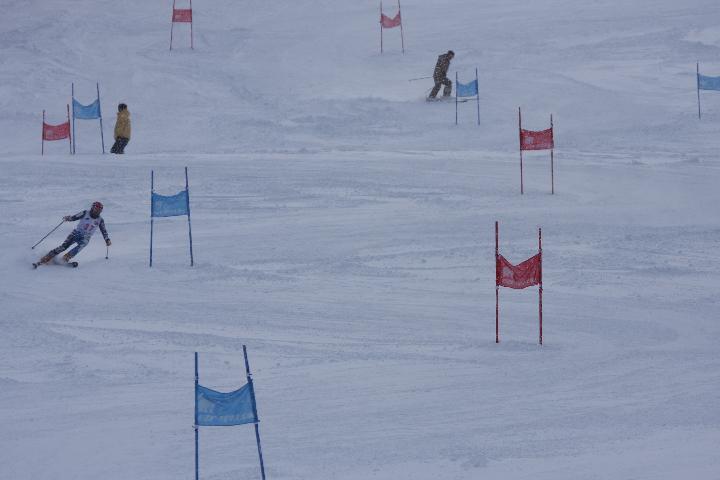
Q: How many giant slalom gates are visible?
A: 10